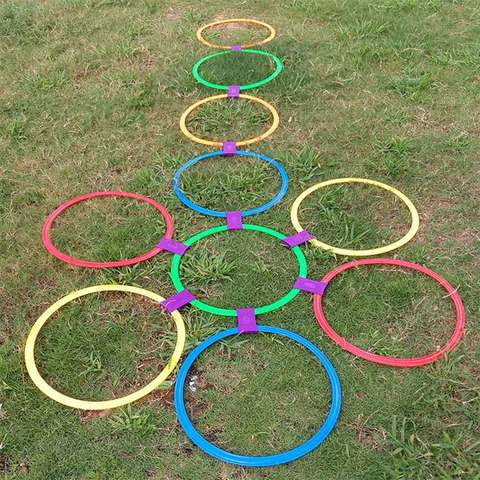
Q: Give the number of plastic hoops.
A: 10